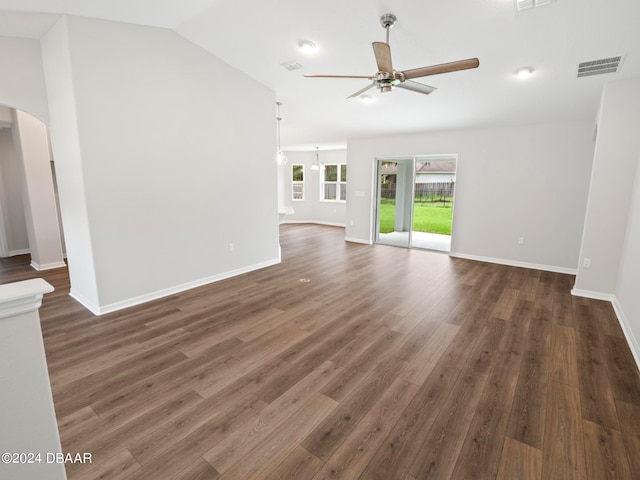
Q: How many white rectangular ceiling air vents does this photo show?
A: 3